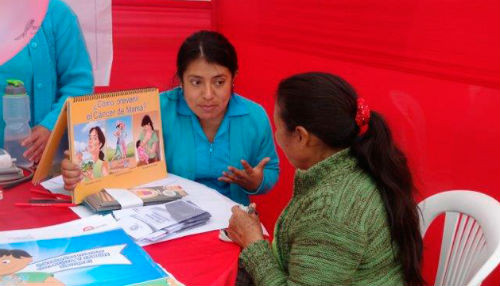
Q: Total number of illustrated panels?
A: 3